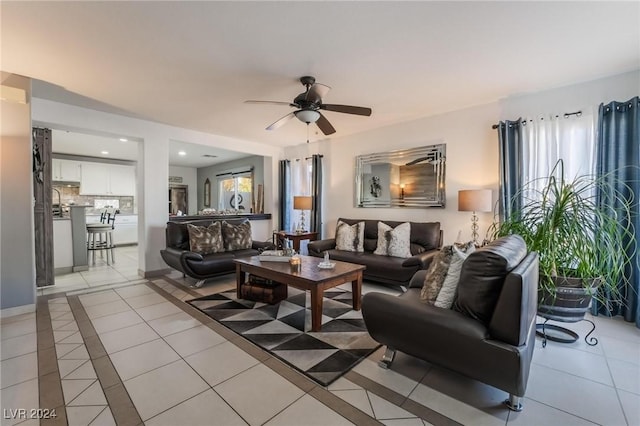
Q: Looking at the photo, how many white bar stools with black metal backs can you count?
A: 2